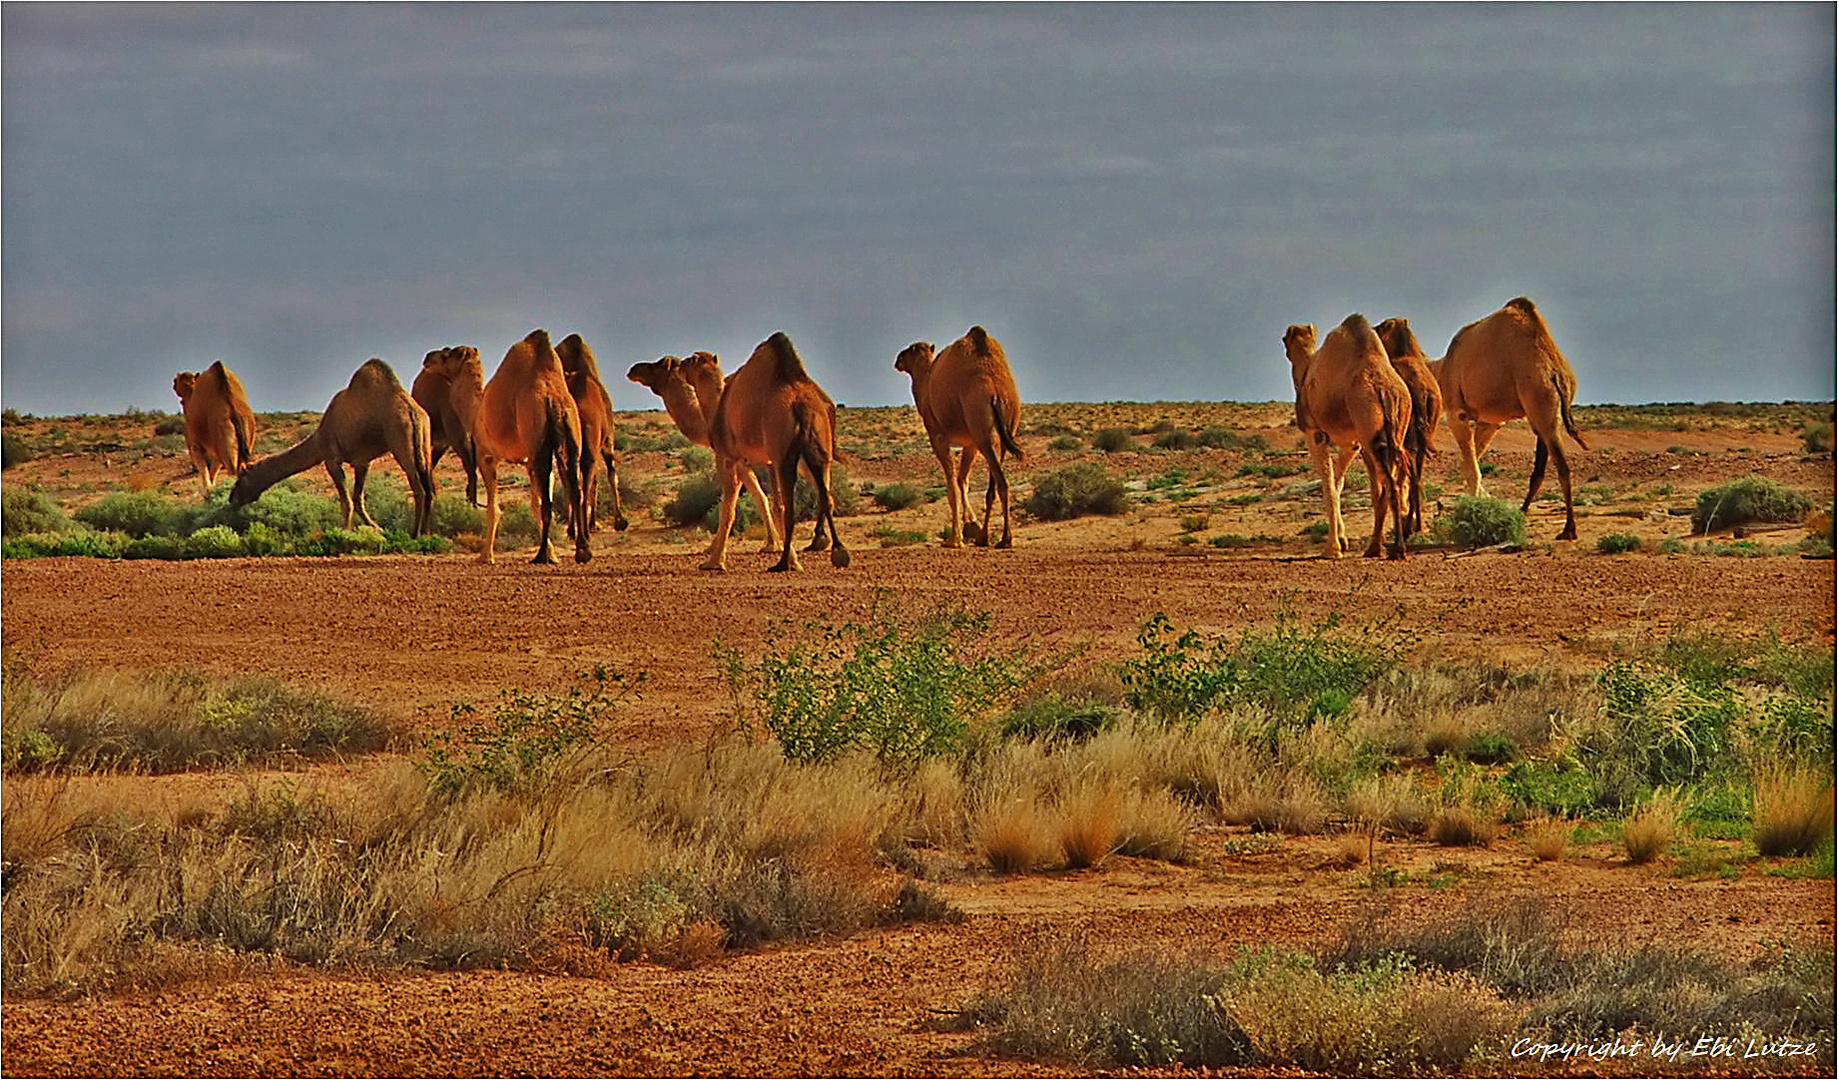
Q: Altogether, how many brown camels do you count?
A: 11